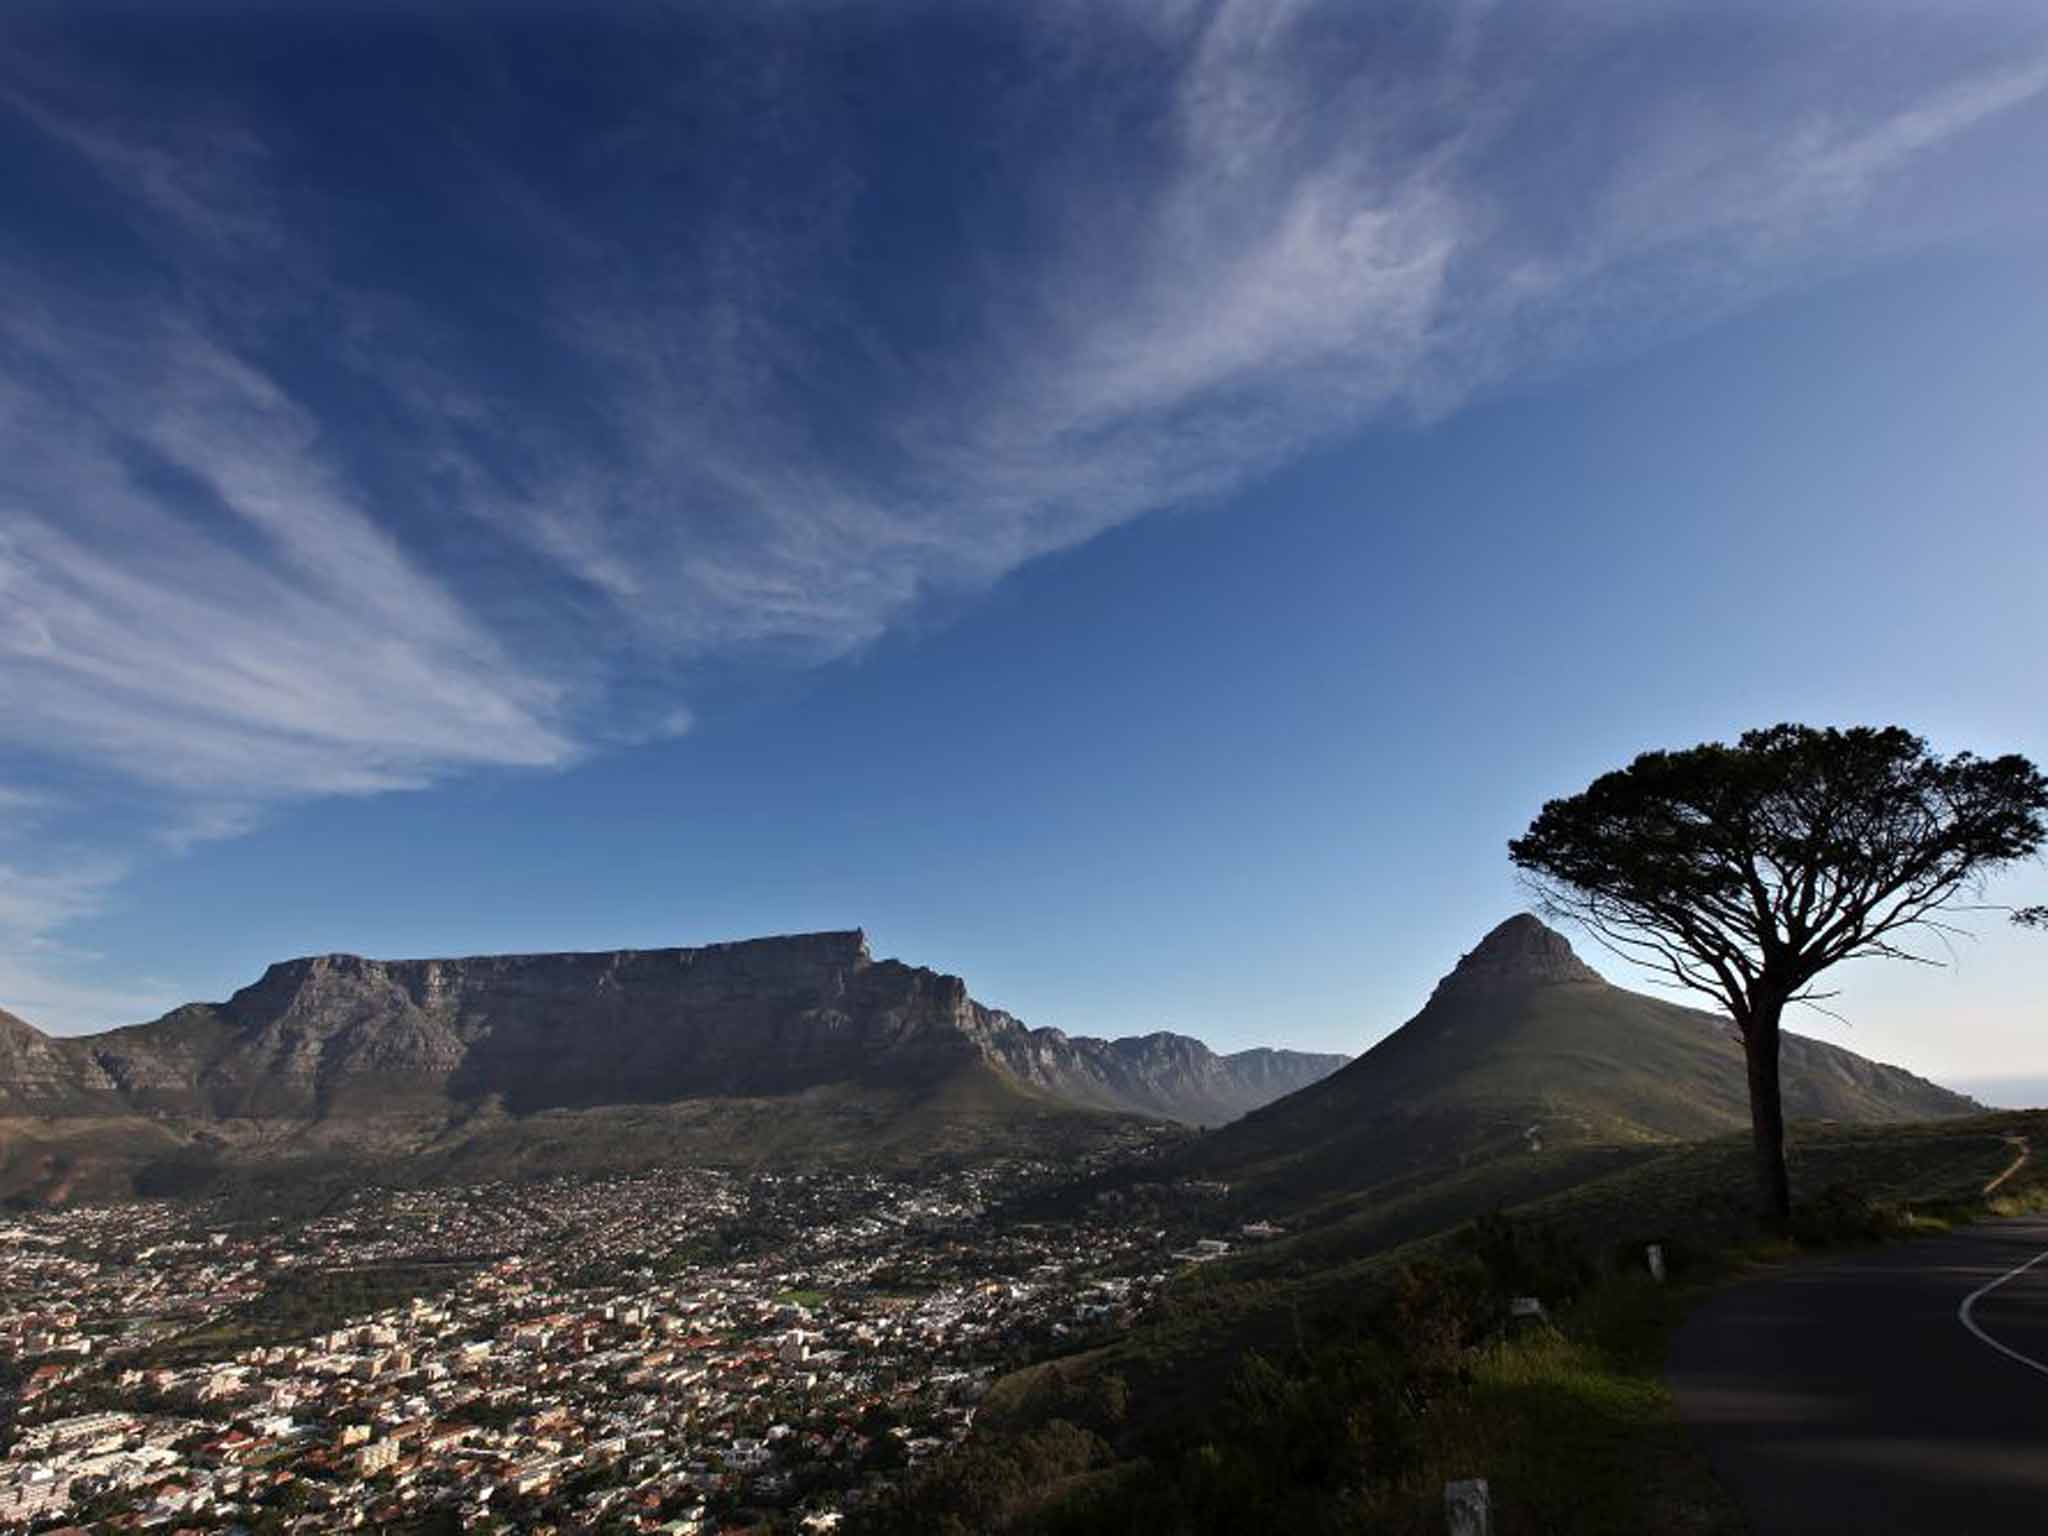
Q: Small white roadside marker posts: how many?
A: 3